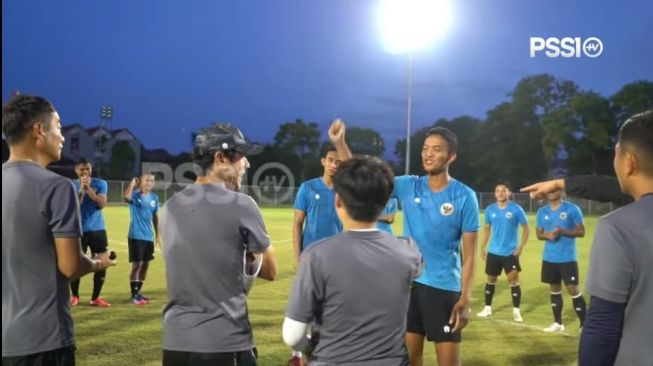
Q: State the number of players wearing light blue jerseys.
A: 7